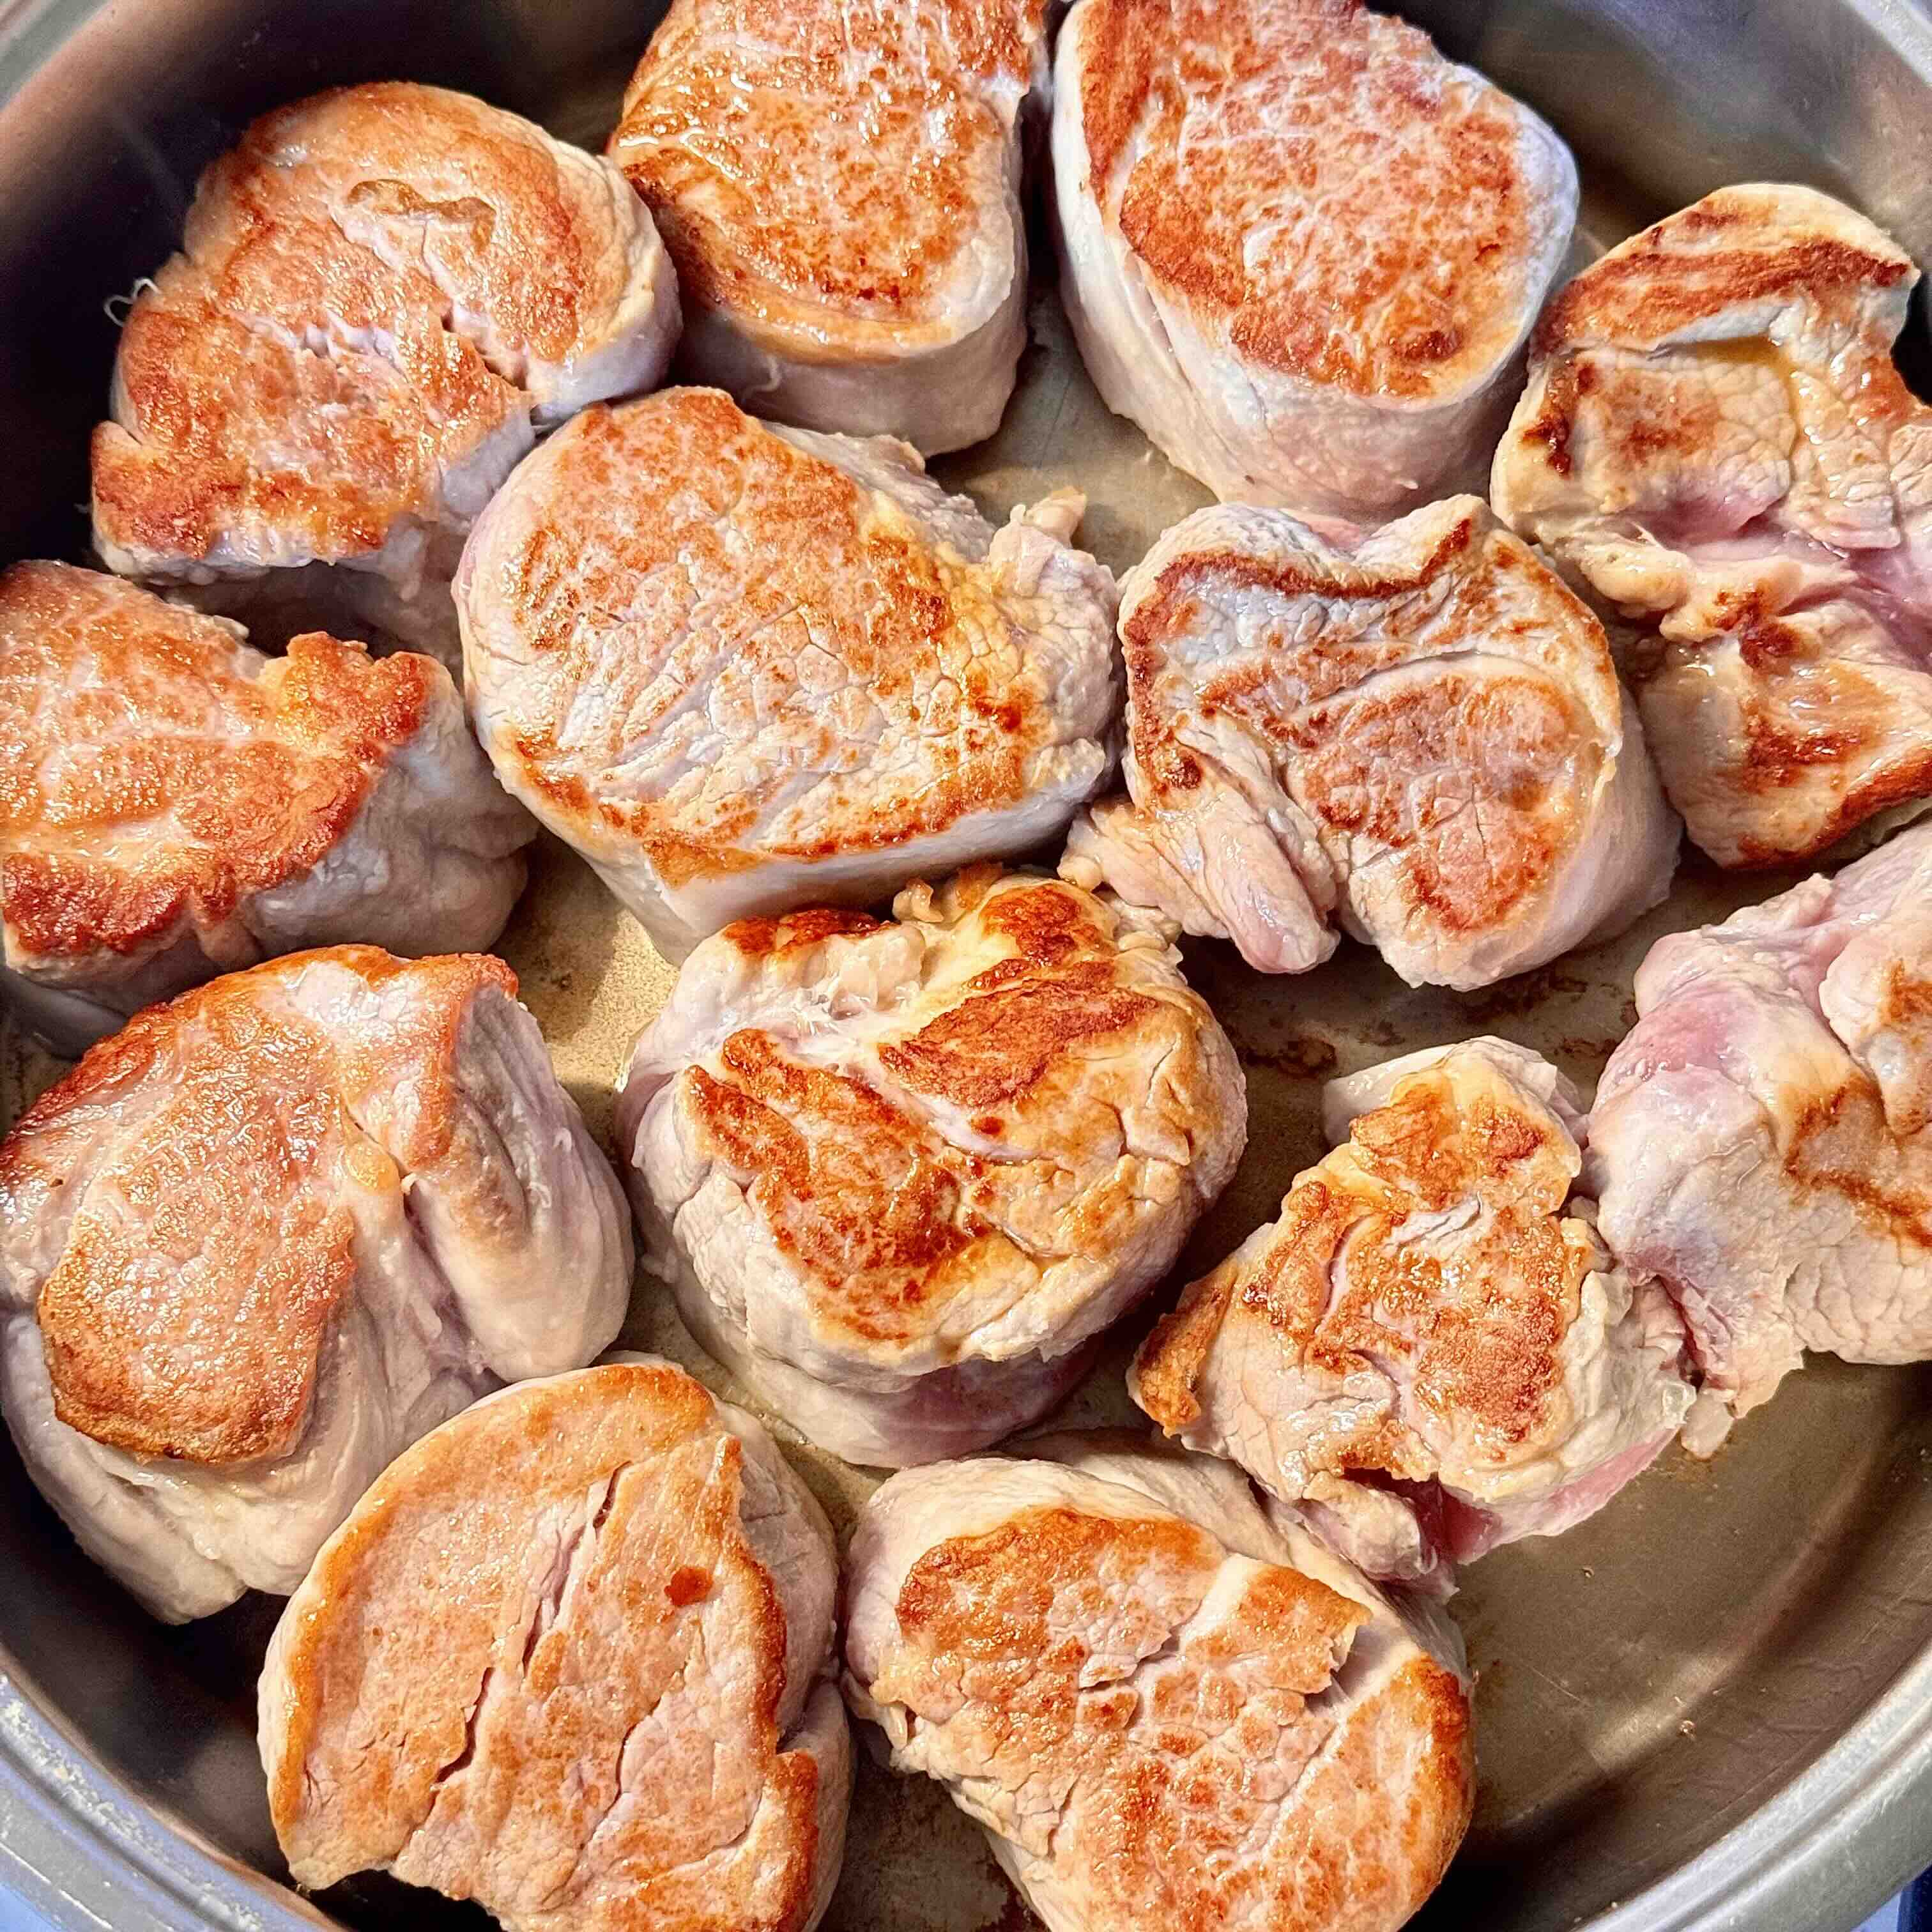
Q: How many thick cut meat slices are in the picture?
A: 13